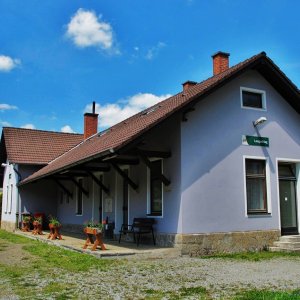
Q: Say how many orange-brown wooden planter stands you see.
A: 4